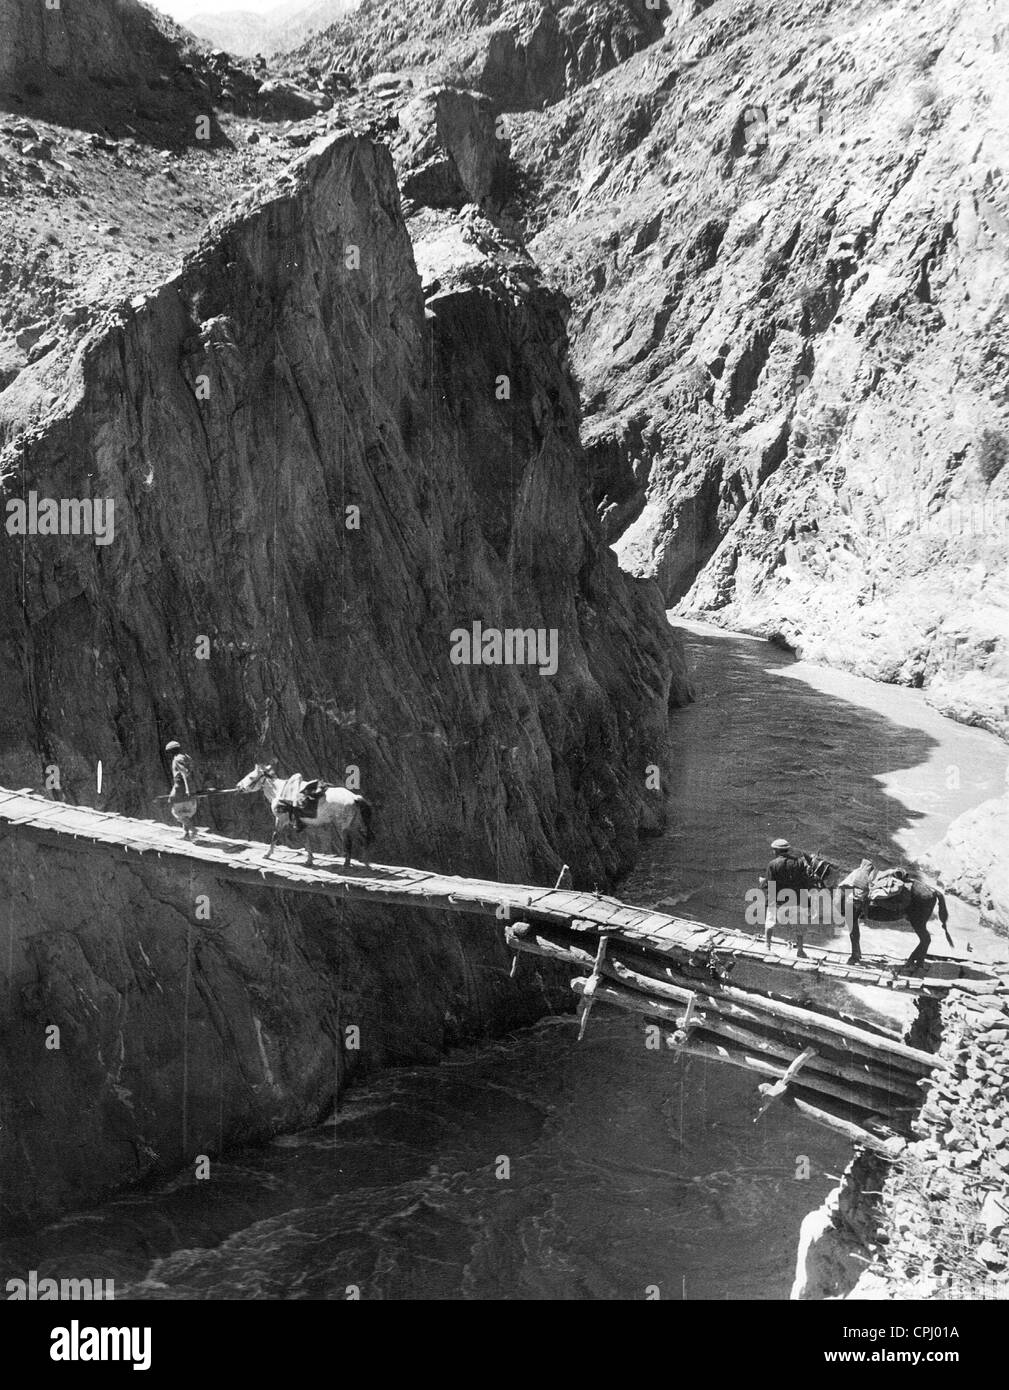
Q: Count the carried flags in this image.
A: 0